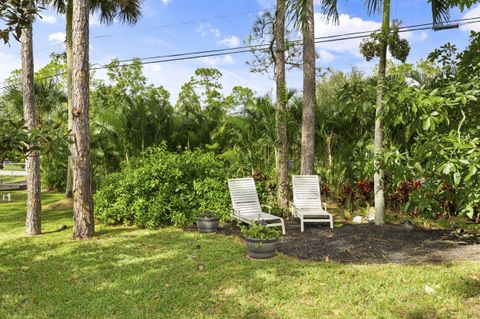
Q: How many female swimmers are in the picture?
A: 0